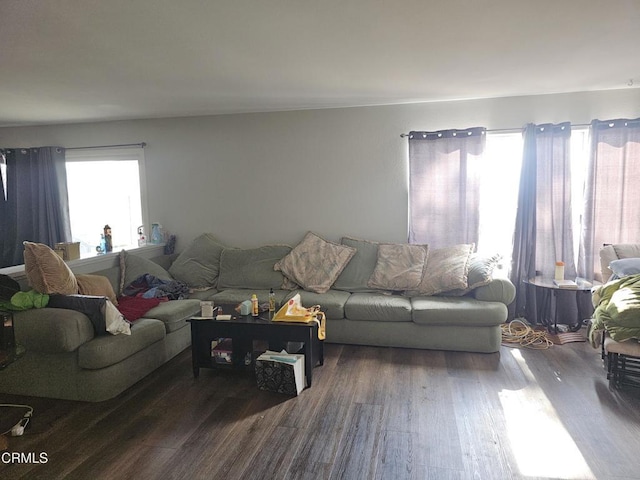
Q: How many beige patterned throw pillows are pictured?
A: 3